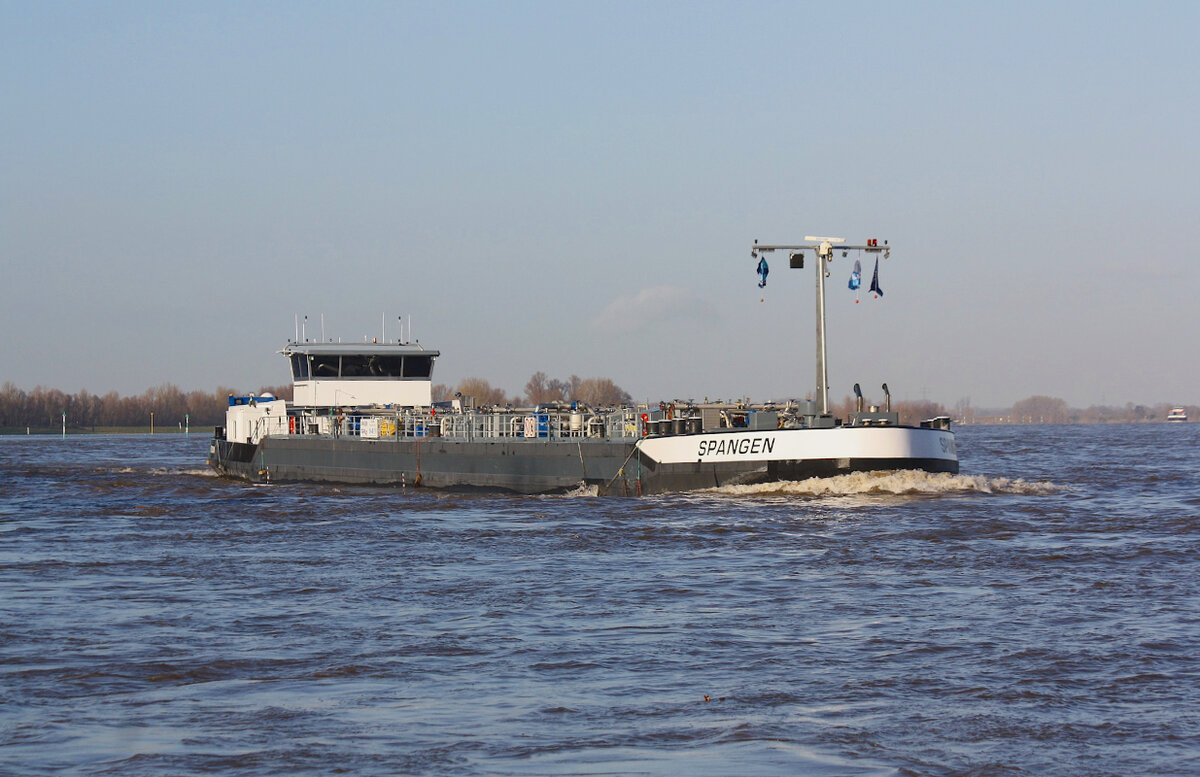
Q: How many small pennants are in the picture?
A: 3